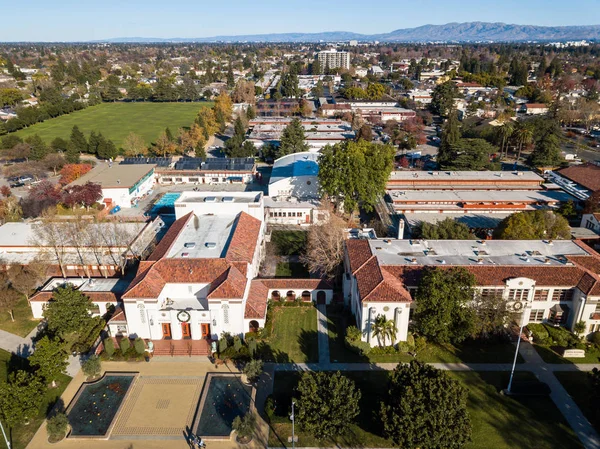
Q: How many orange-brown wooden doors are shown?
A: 3